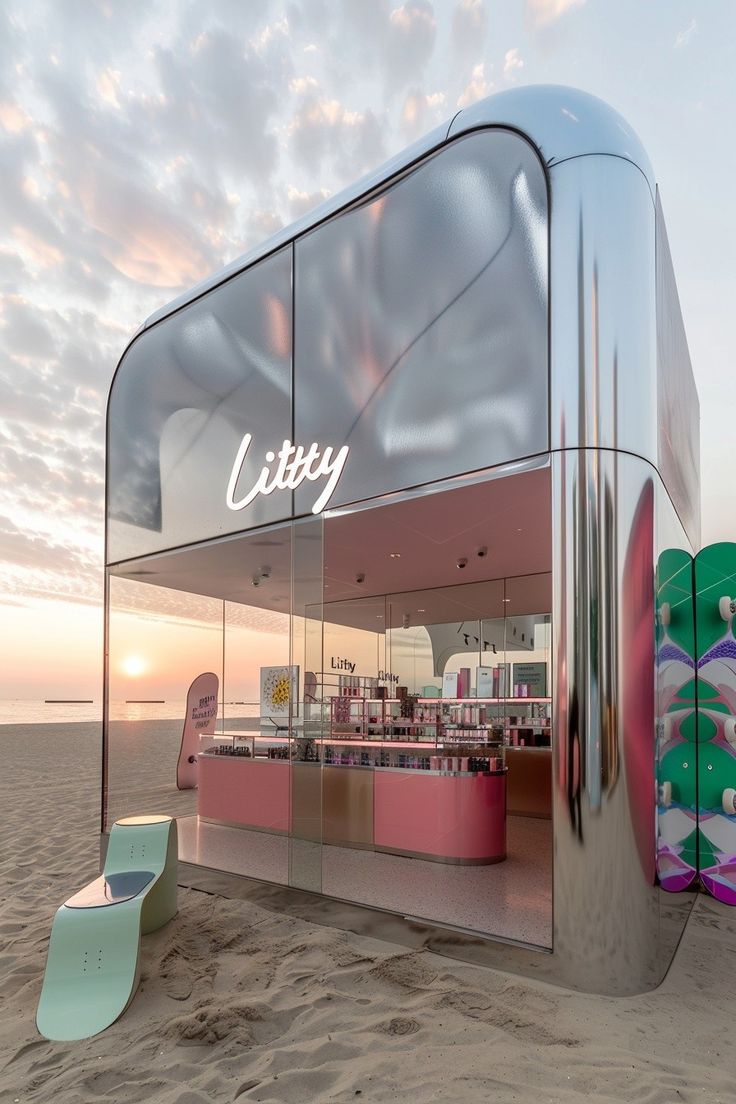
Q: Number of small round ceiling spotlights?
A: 5